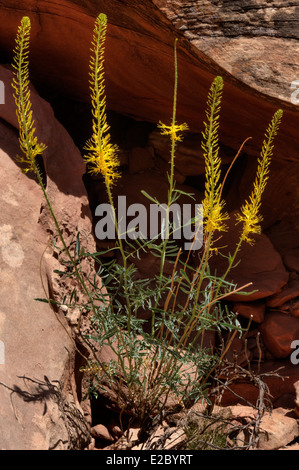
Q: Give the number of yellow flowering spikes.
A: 5